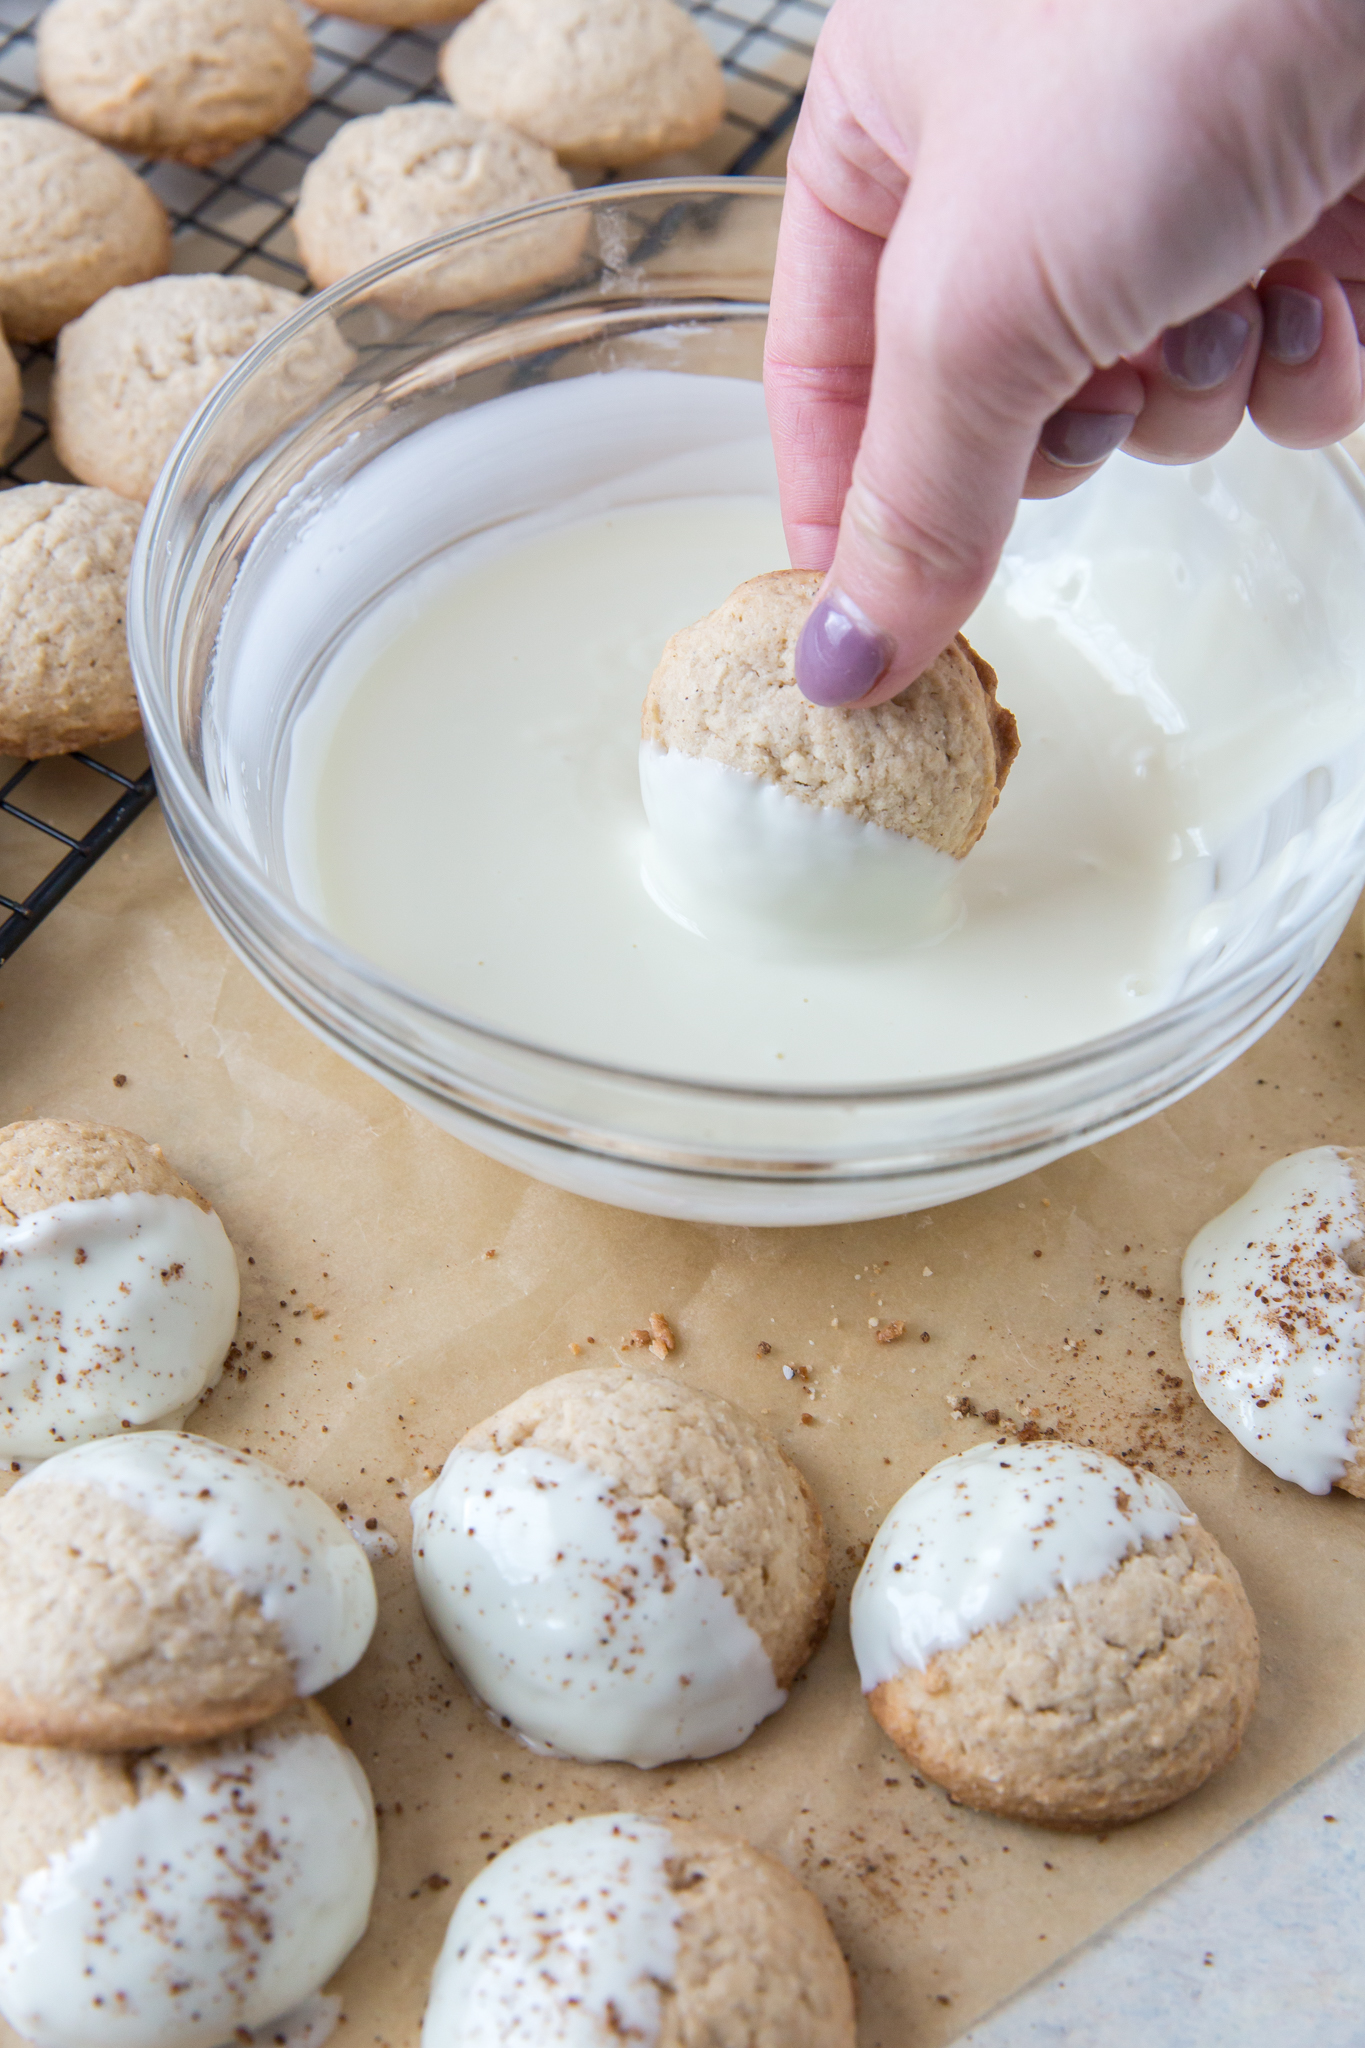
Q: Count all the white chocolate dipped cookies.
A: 8